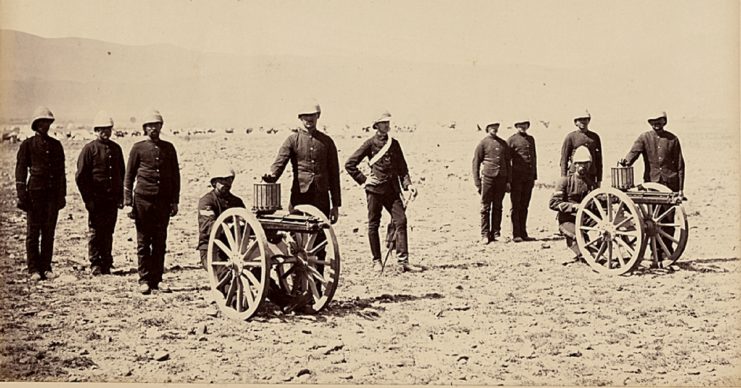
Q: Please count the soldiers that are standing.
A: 9